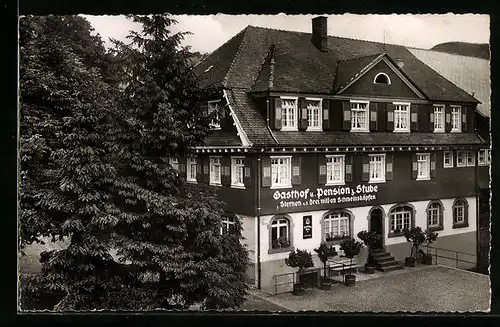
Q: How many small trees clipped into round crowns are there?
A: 6